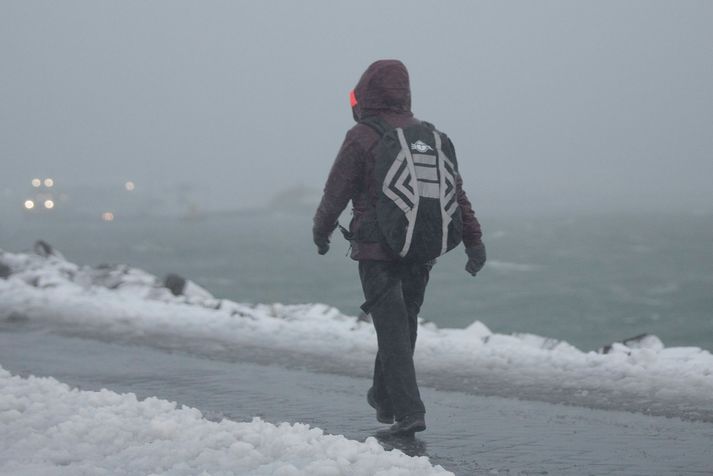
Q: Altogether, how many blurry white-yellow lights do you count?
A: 6